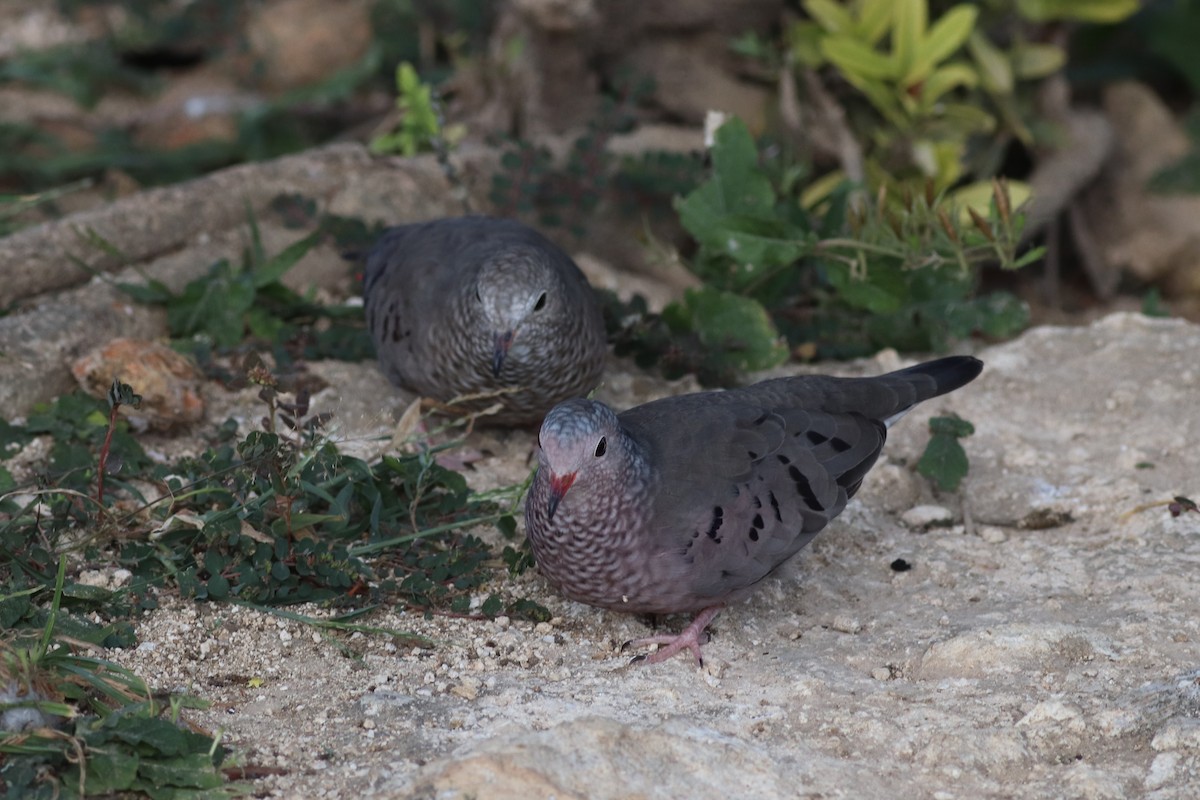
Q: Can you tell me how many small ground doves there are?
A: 2